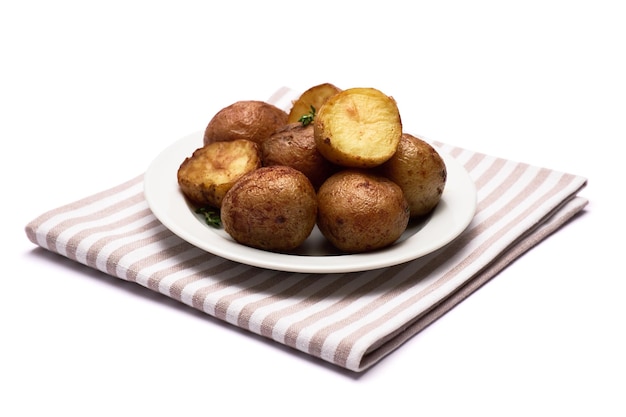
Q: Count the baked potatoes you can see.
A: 8